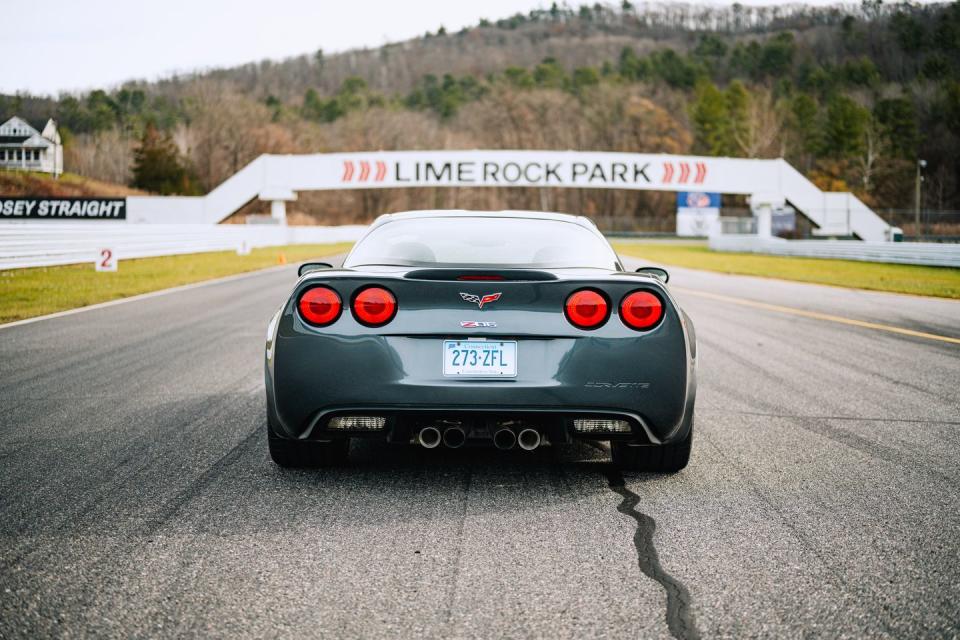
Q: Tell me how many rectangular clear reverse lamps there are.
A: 2